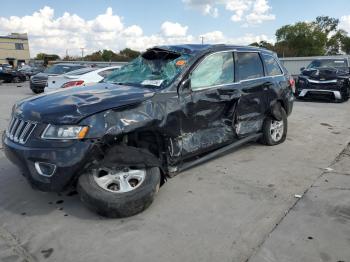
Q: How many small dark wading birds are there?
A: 0